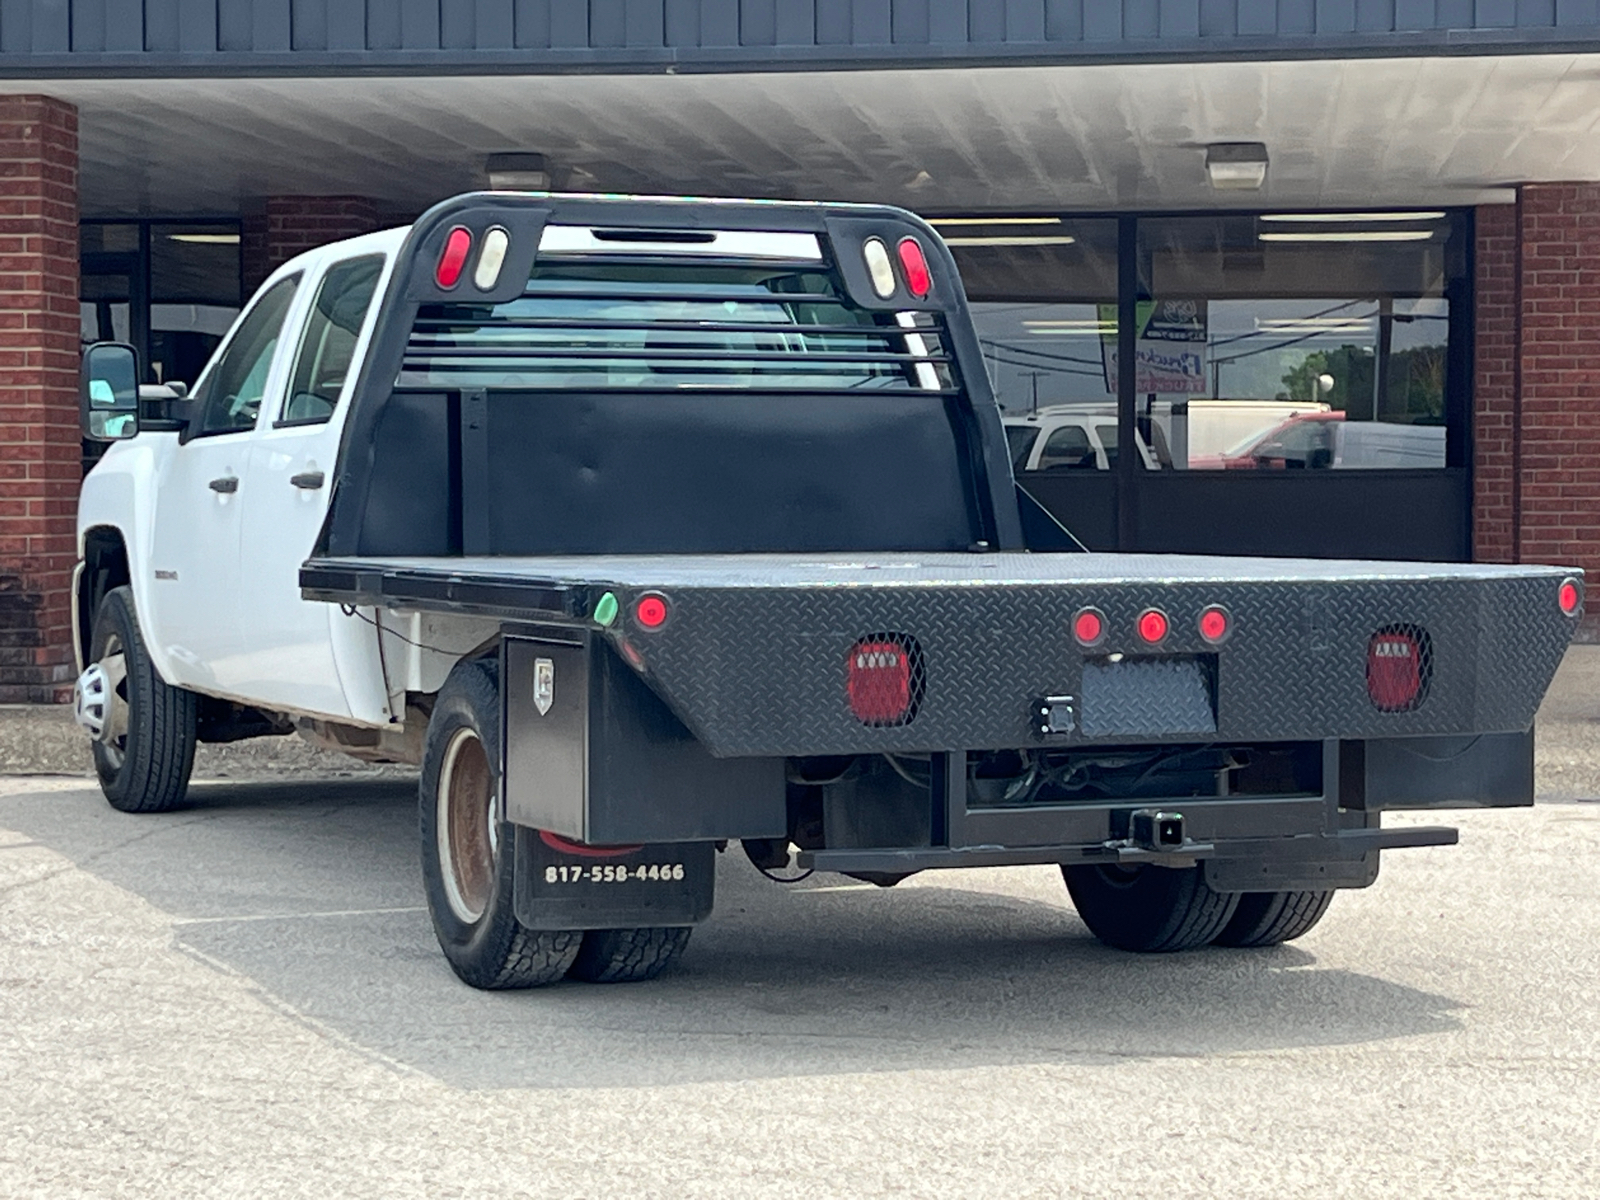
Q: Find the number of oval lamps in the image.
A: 4